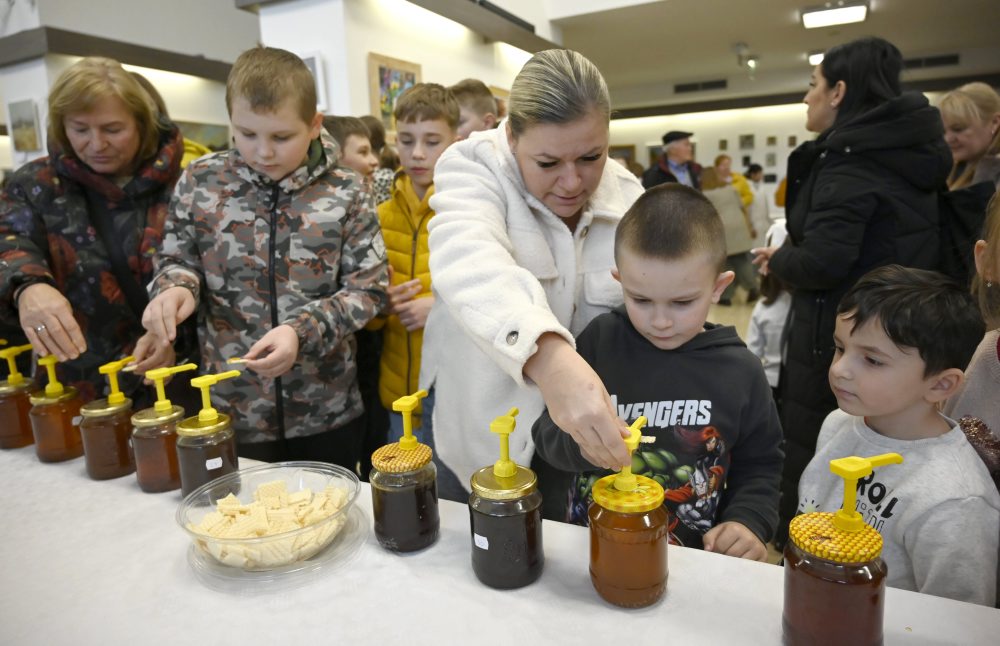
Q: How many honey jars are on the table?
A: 9